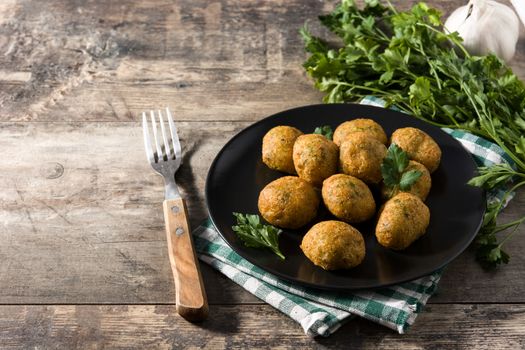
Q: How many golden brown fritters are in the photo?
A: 10